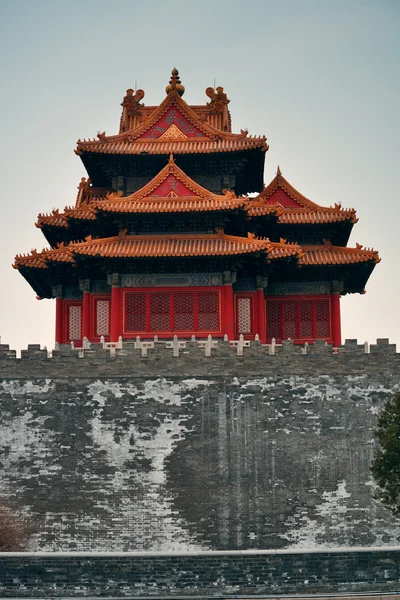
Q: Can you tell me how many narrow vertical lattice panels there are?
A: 3